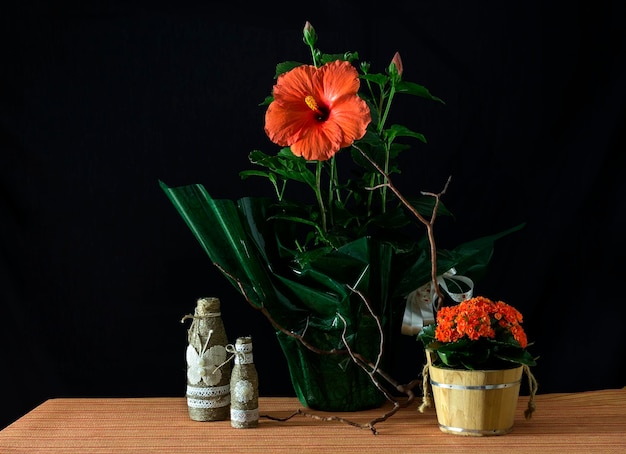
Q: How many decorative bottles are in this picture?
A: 2